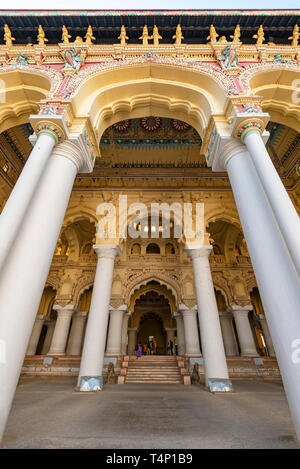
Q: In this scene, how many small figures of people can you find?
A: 12